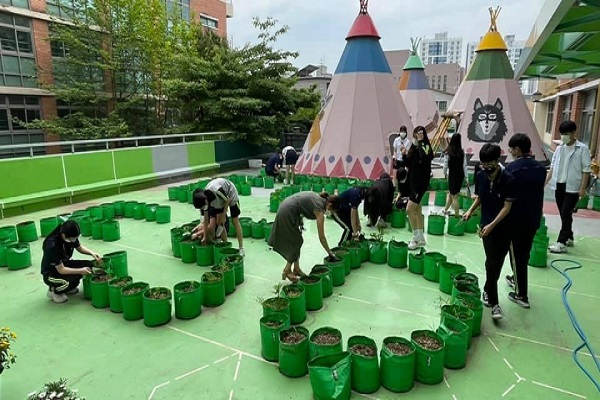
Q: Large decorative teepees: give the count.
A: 3